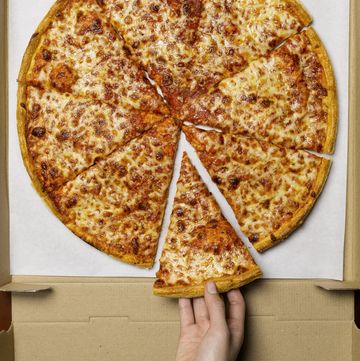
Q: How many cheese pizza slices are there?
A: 8